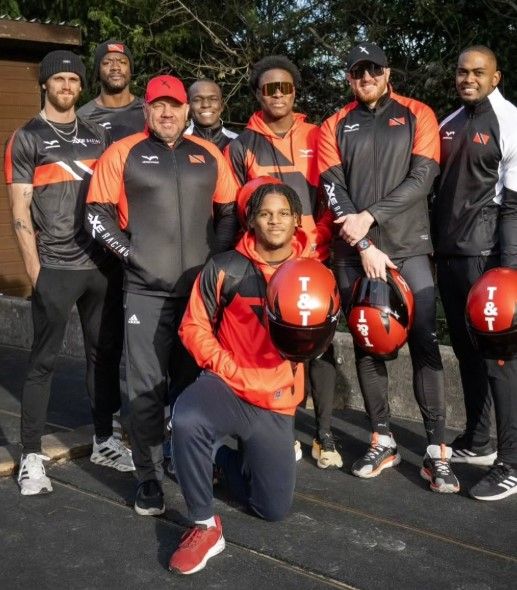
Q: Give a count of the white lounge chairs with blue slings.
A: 0